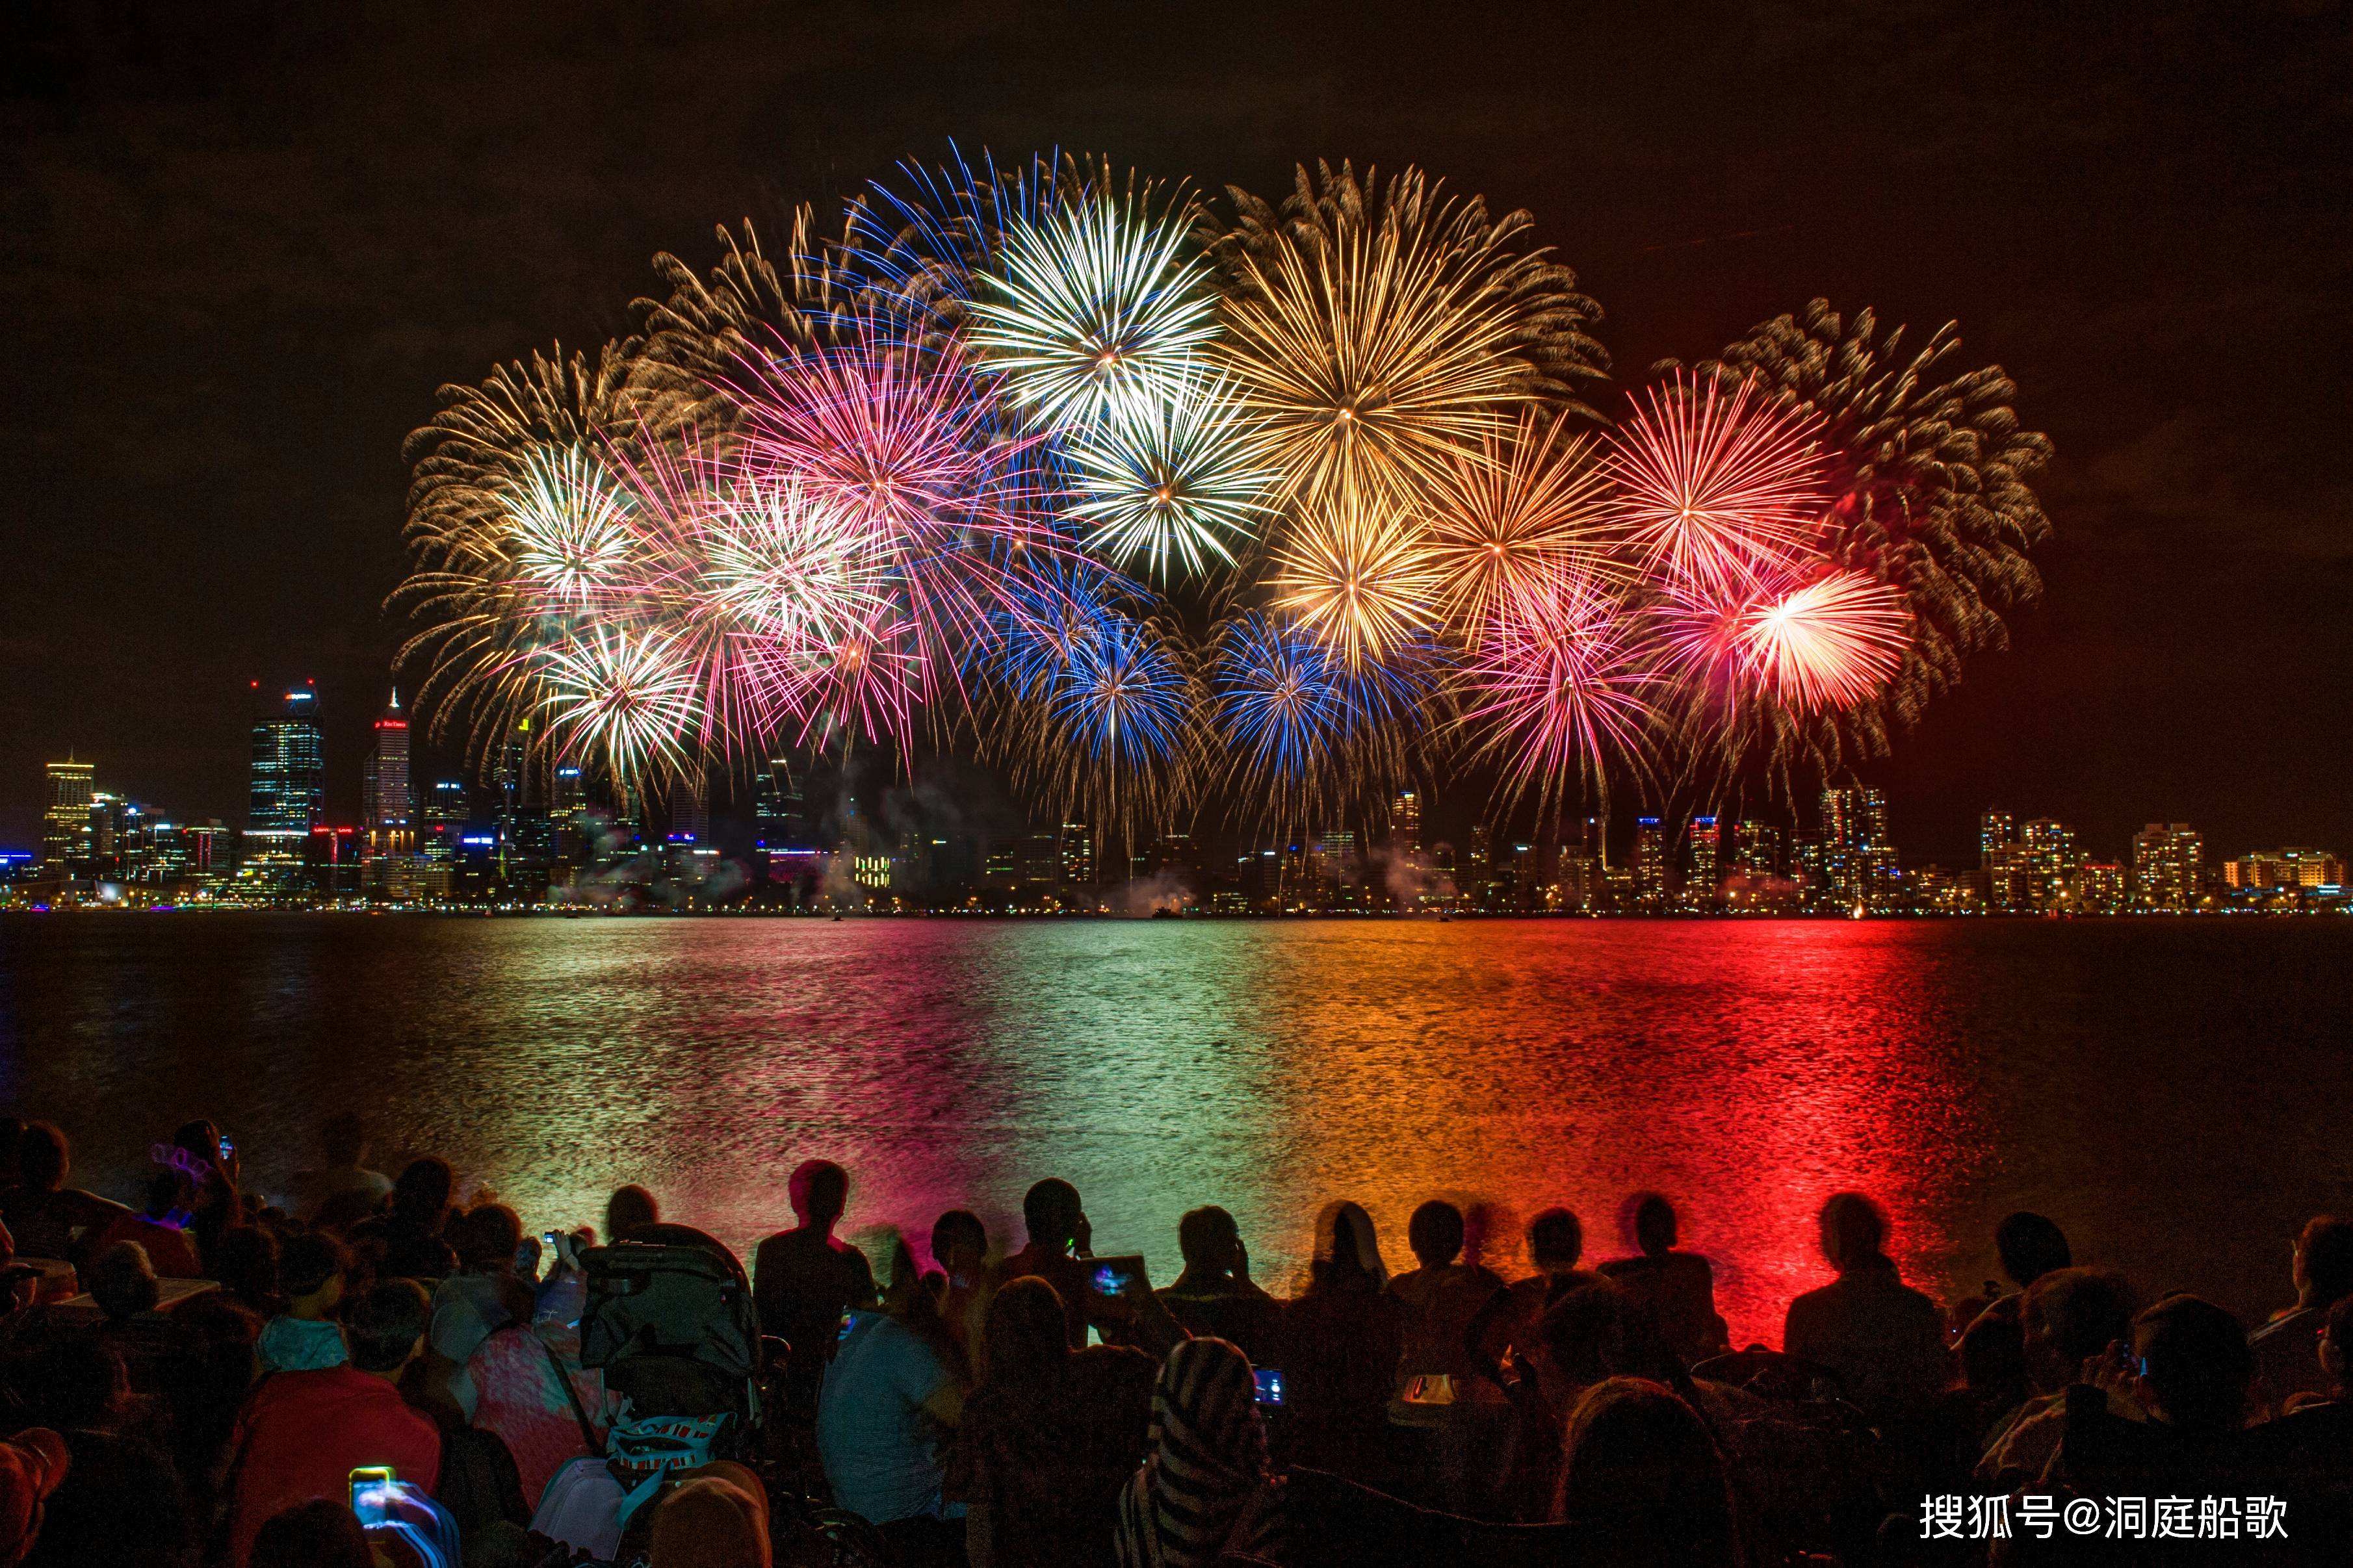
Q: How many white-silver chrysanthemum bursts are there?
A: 5